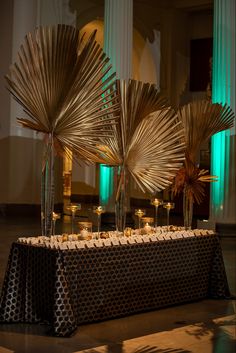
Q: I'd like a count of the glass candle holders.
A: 8